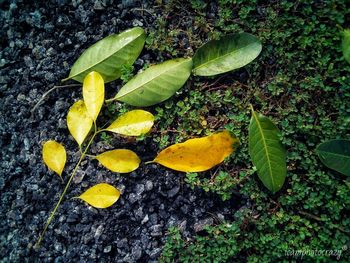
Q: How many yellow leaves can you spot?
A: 7